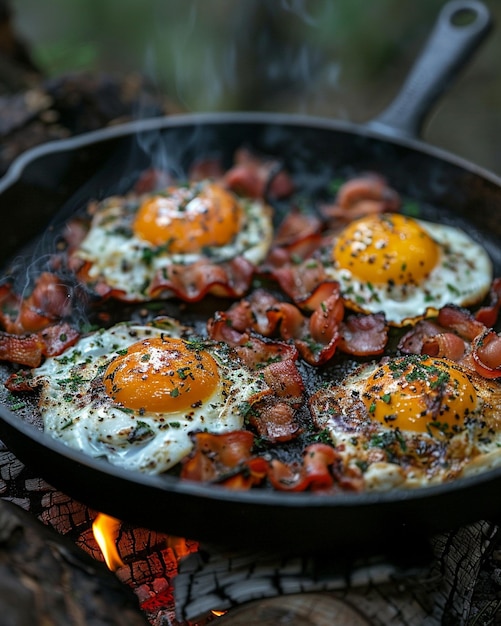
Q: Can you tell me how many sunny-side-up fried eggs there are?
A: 4